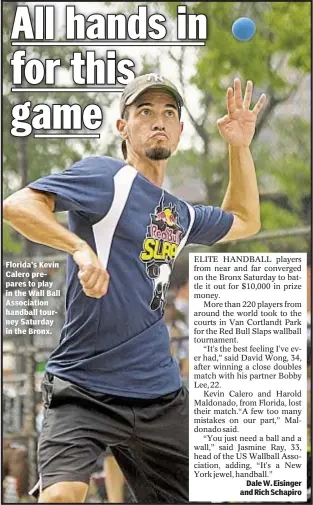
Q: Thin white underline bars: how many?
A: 3